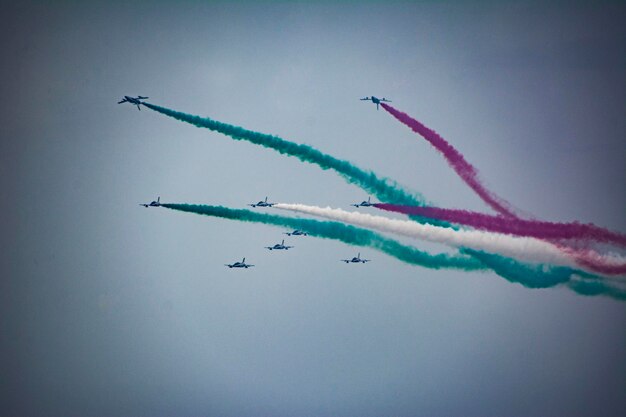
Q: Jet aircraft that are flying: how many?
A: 9